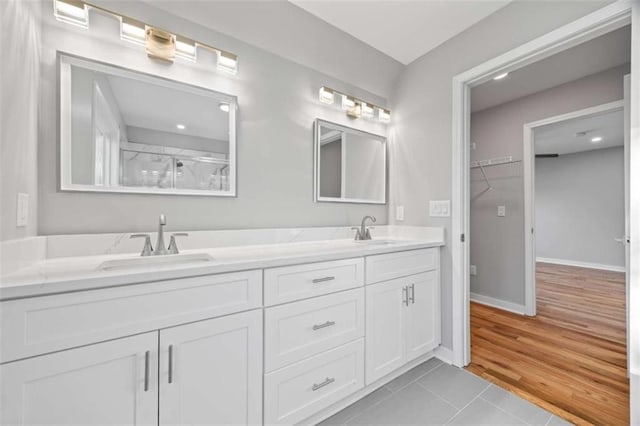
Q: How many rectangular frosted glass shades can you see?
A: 8